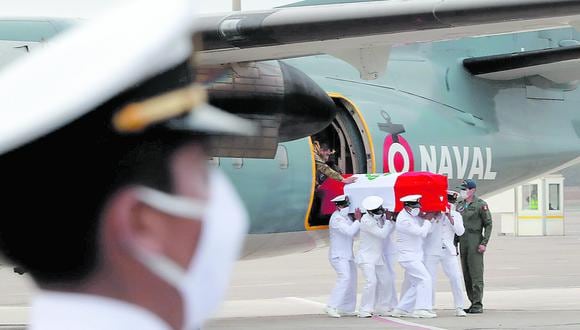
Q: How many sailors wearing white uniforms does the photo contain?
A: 5